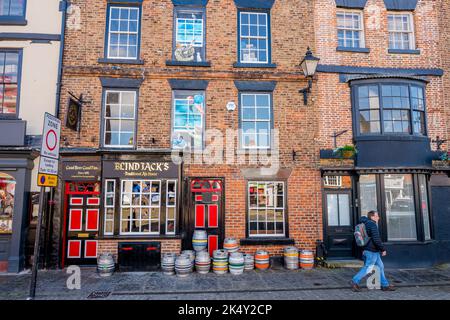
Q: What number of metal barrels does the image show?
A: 13